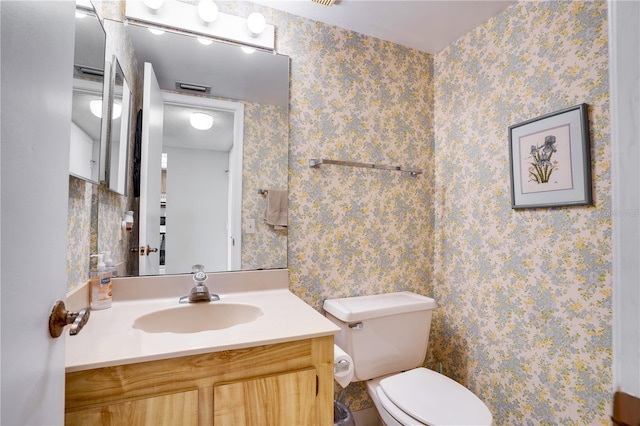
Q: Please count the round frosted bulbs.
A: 3